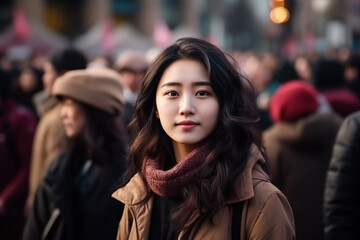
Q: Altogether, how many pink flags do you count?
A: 3